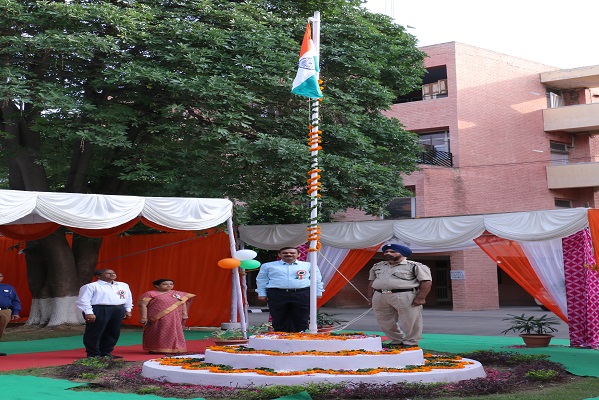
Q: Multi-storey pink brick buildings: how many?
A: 1